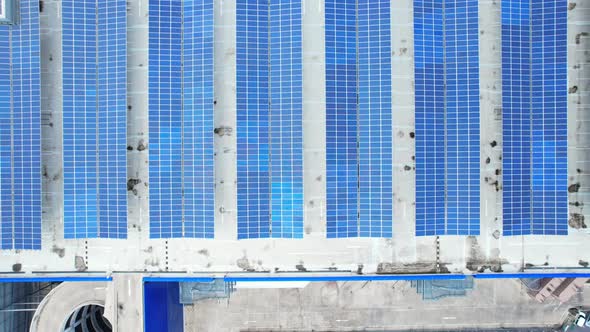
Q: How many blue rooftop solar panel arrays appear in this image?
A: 7